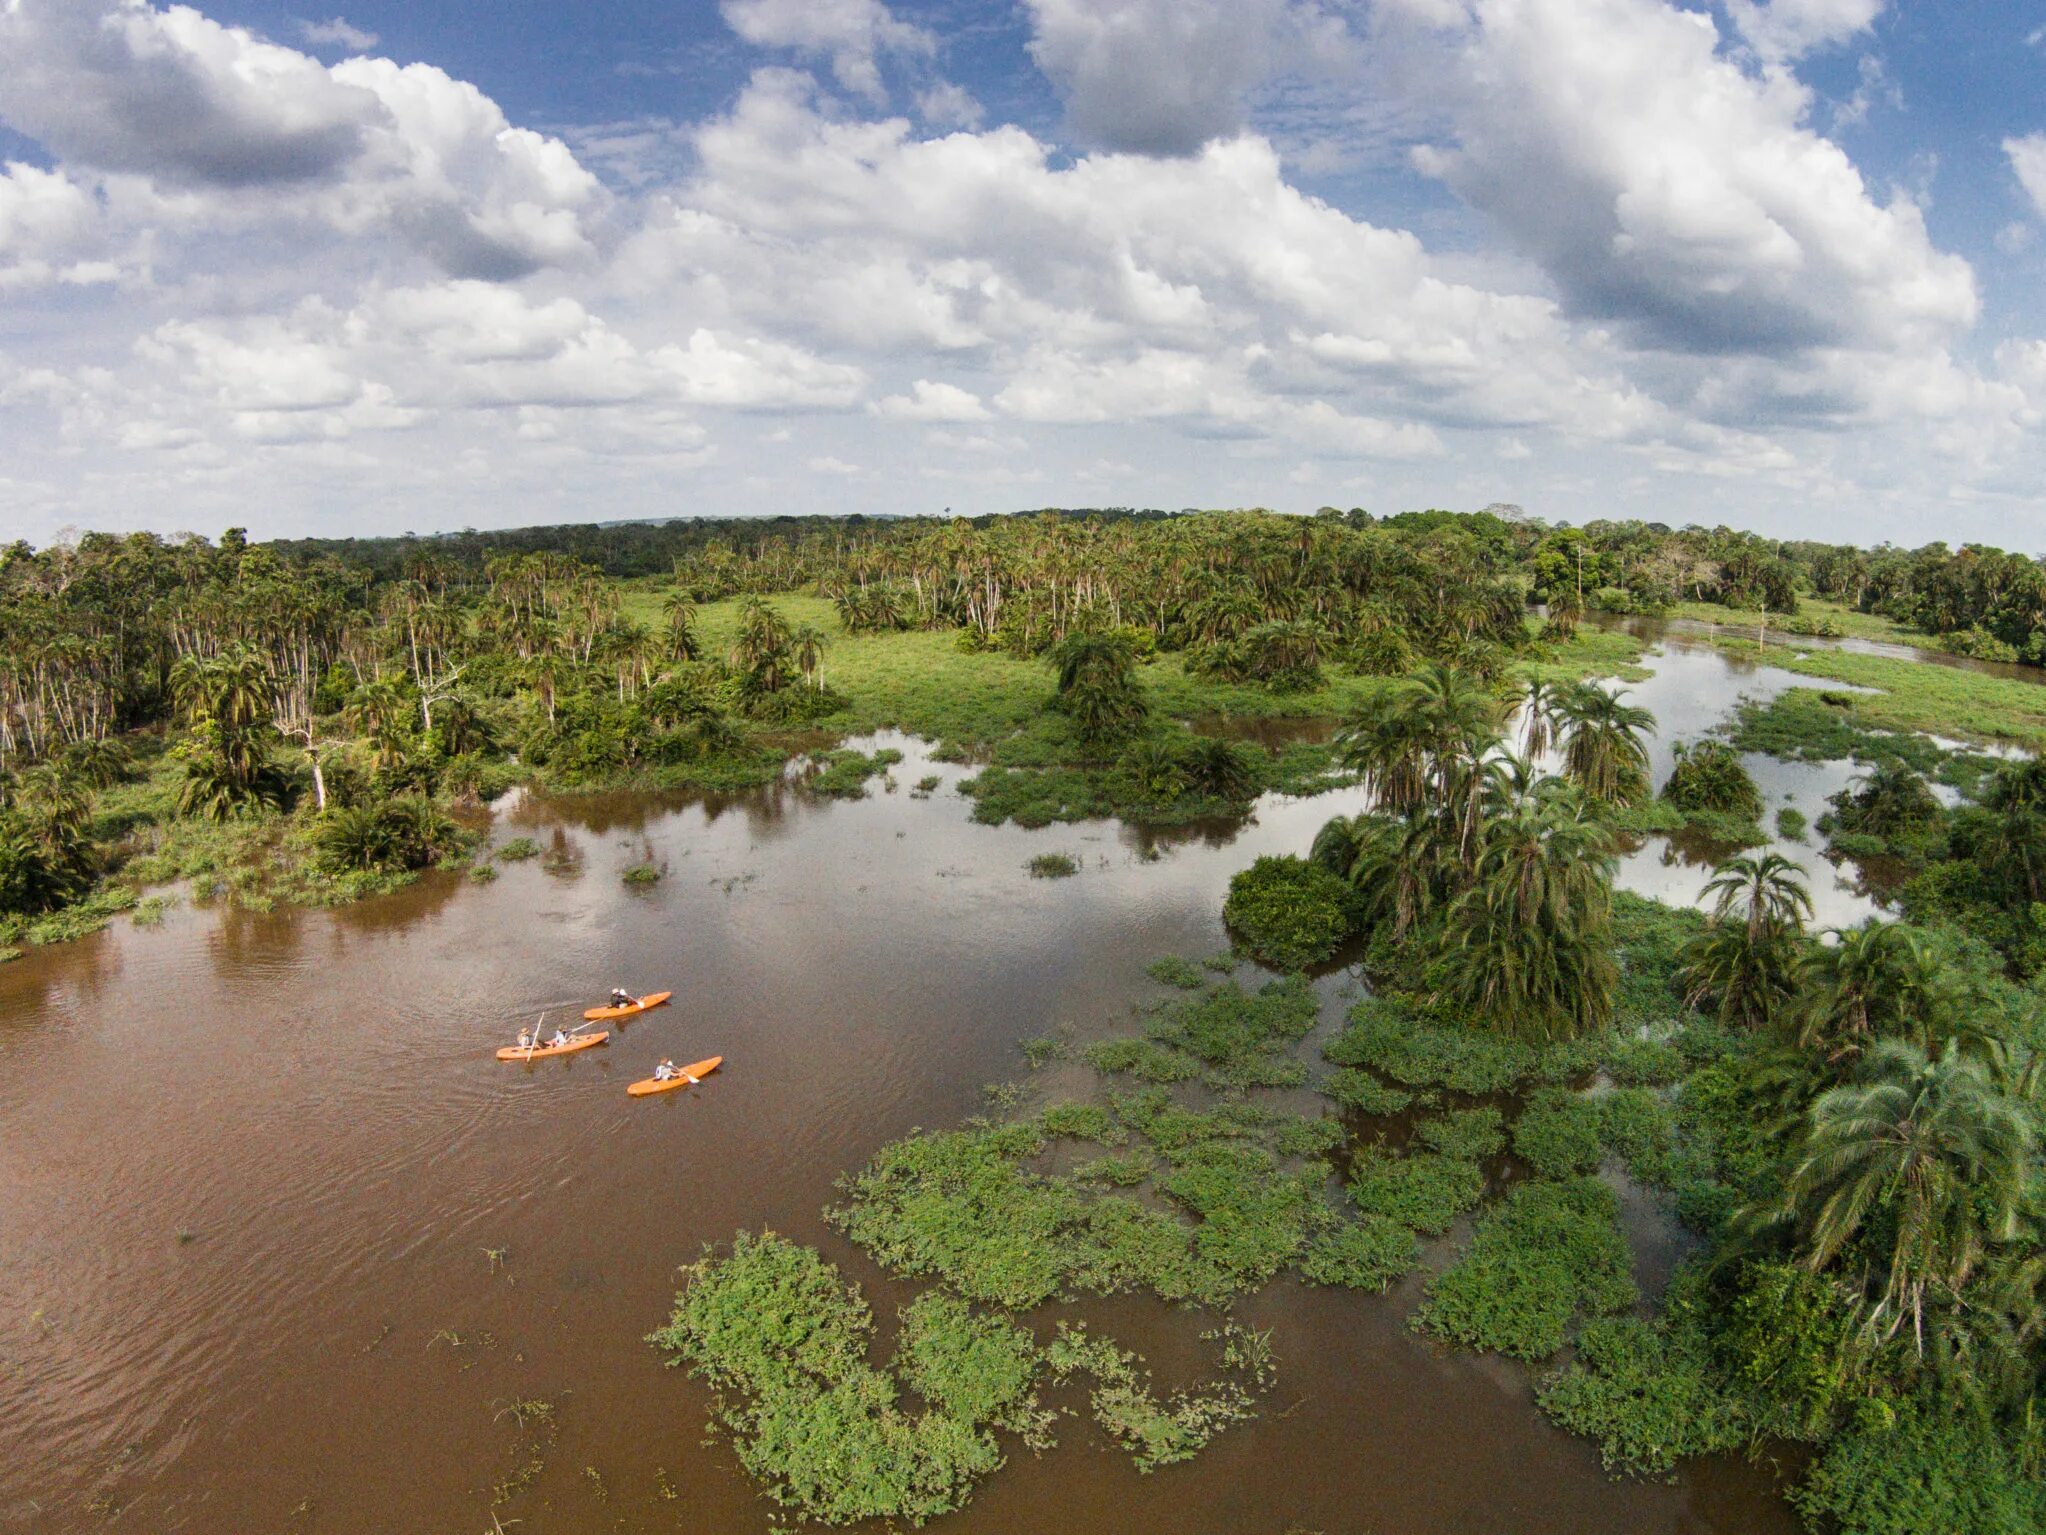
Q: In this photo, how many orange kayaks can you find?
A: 3